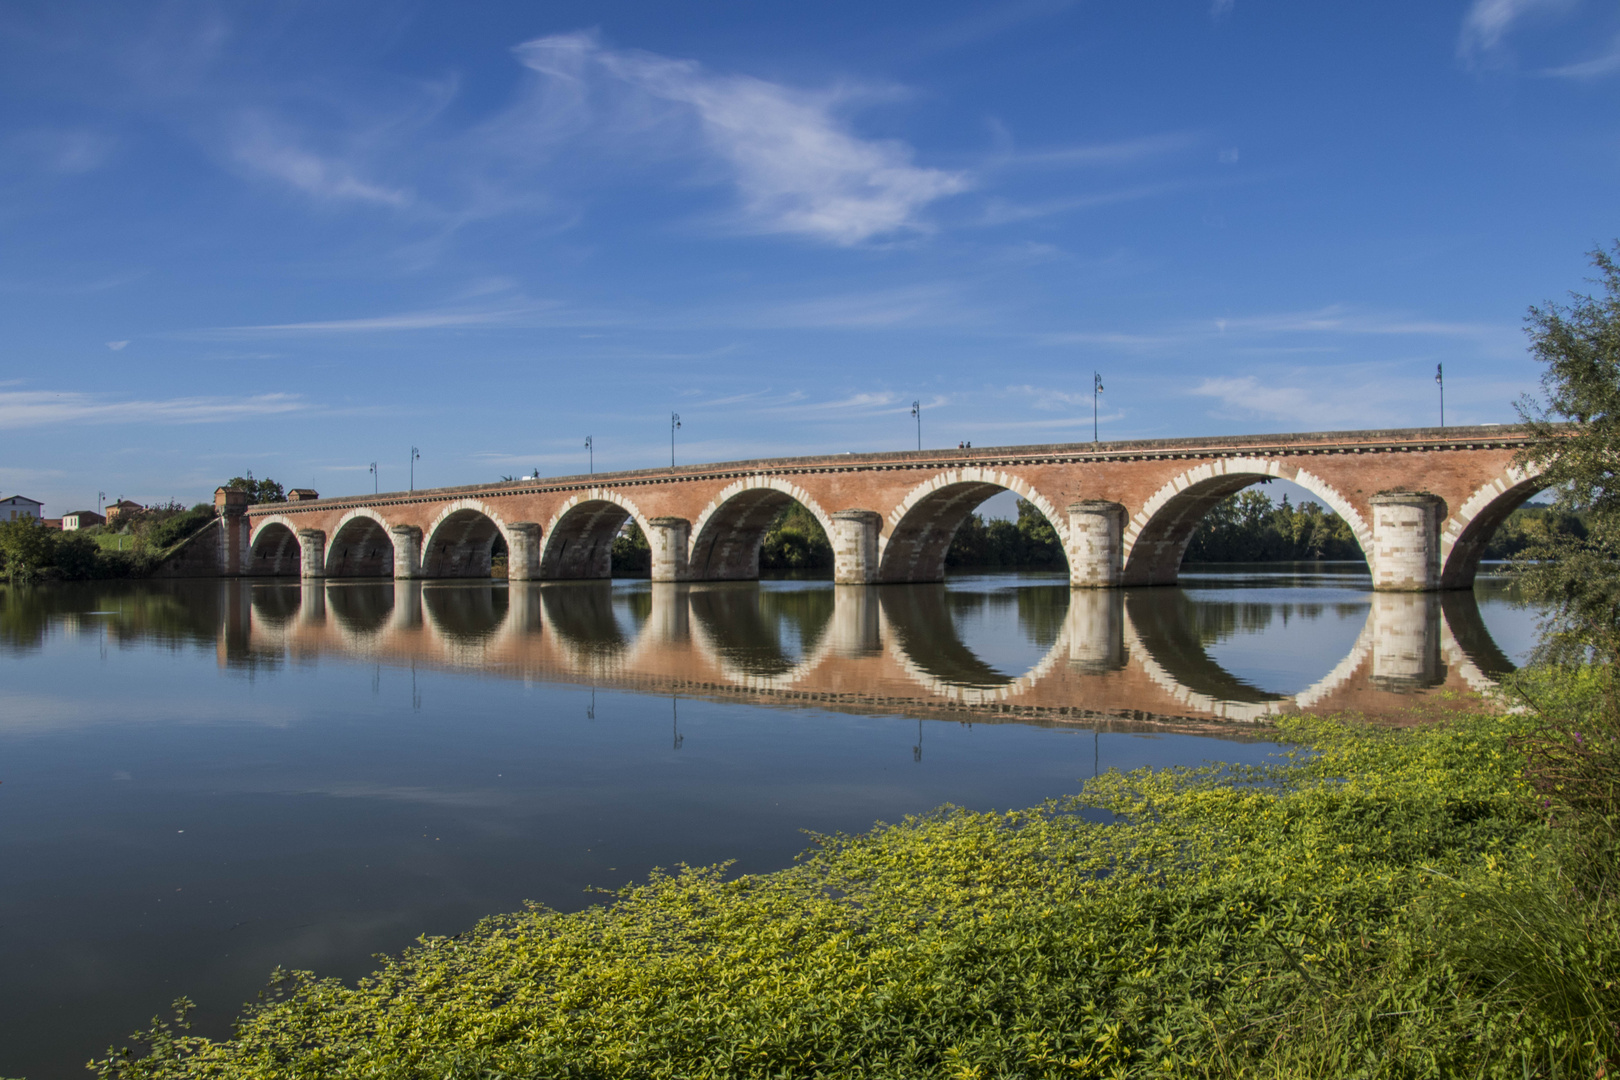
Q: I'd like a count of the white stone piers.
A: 7